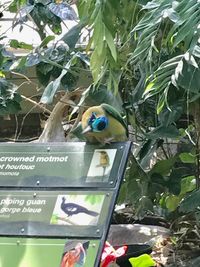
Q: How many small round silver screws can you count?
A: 10